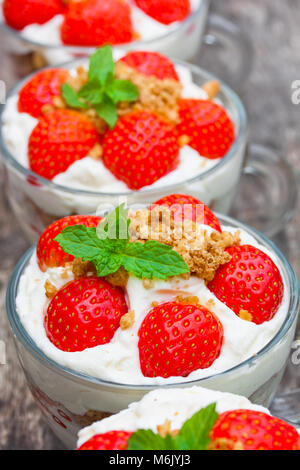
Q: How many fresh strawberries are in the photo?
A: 15